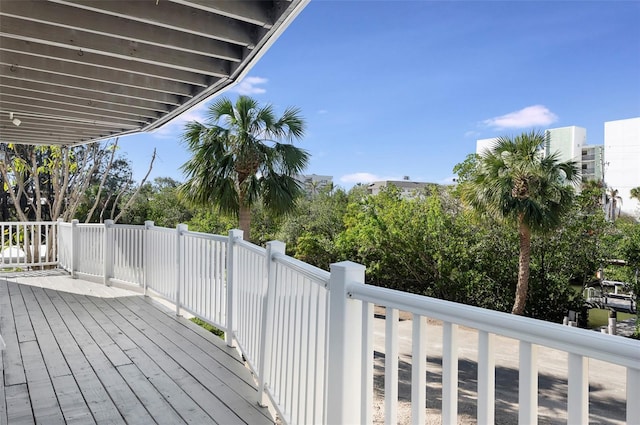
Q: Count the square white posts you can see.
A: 8